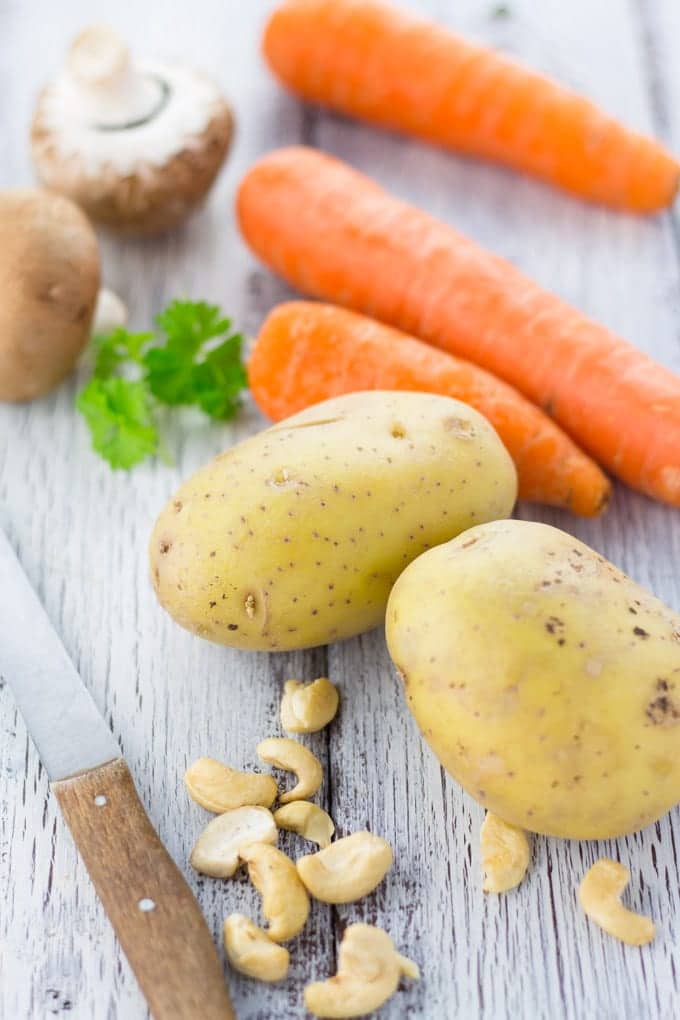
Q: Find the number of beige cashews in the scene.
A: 11